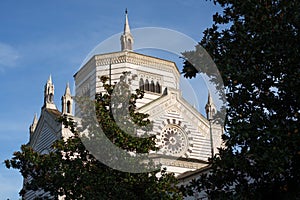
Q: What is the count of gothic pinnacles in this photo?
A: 5